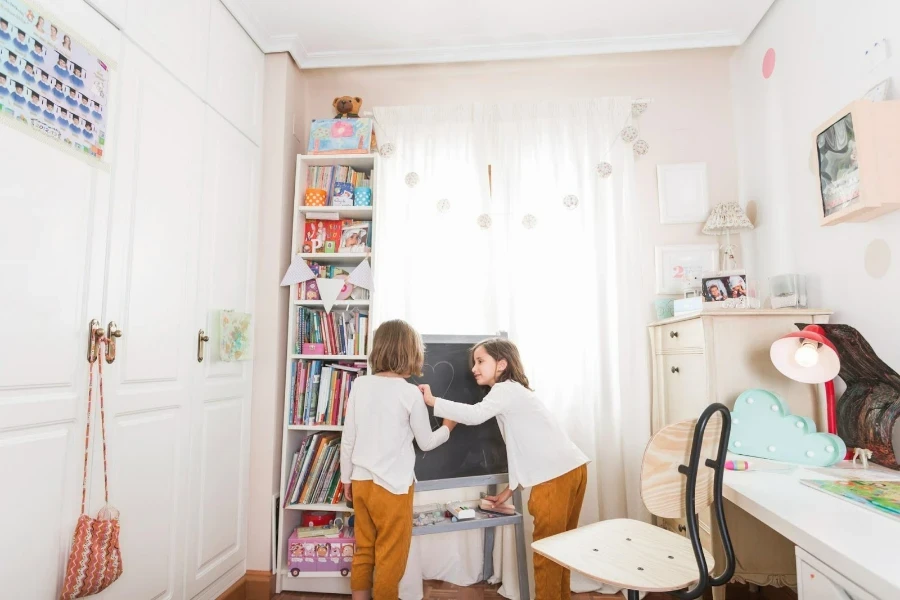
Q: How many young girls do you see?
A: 2